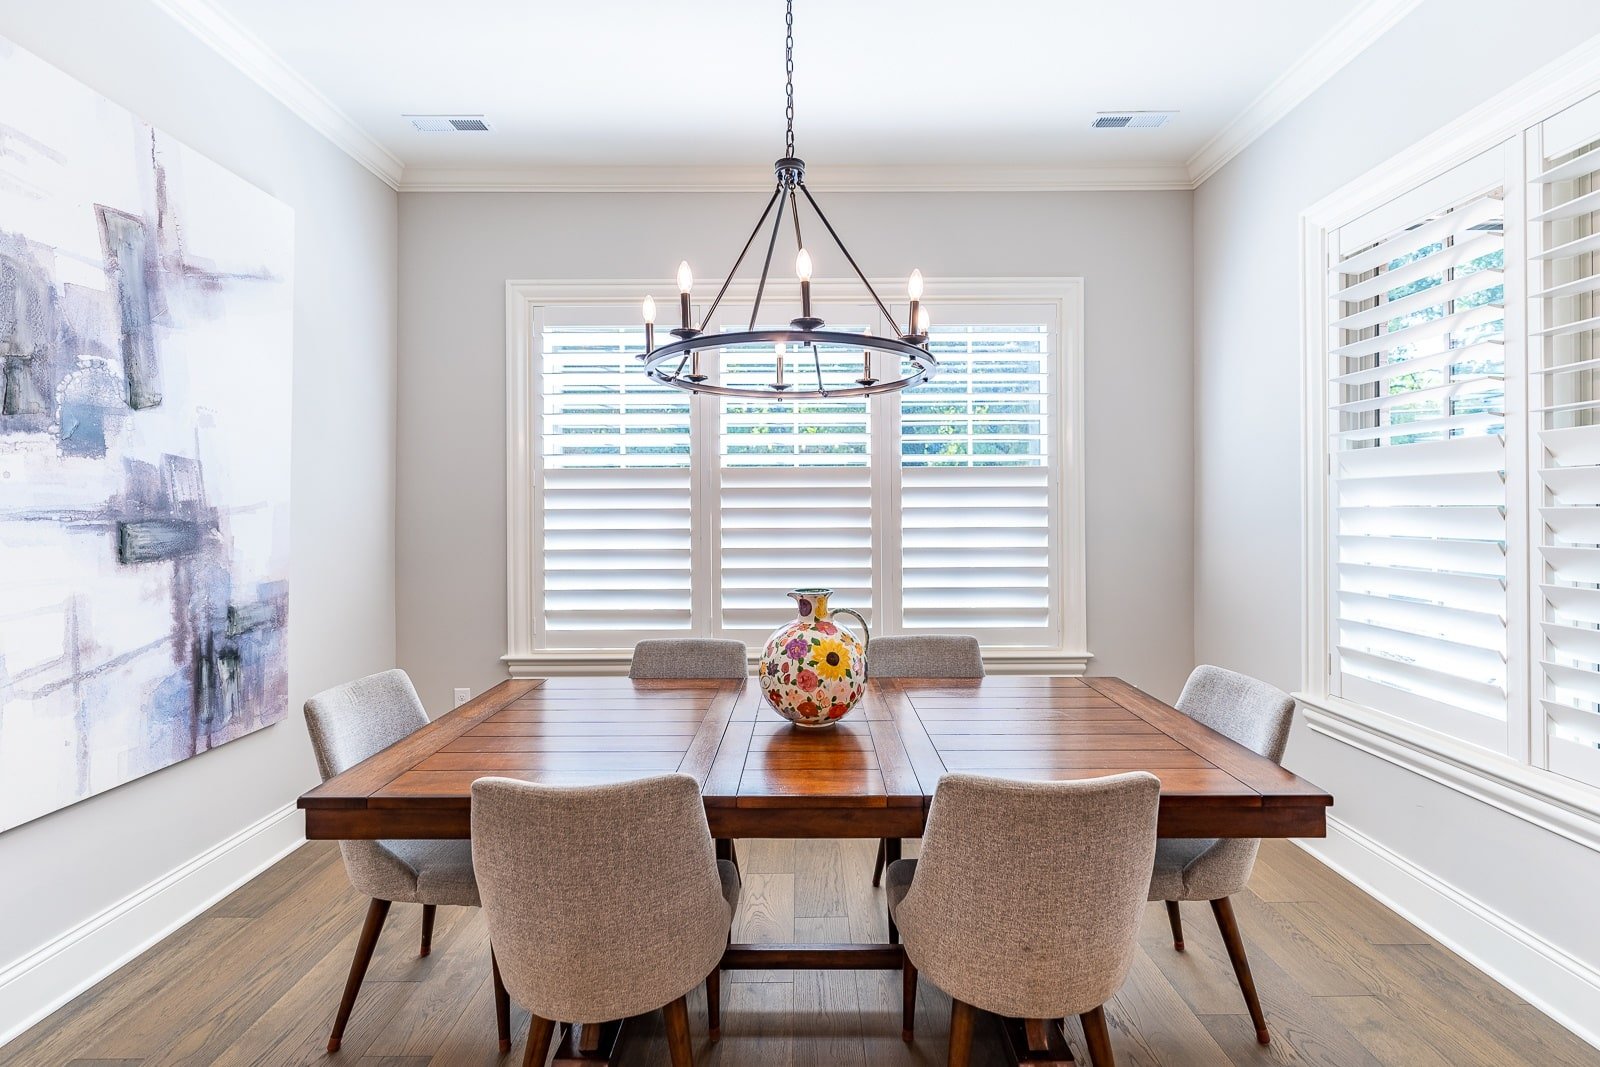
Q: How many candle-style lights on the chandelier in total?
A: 8